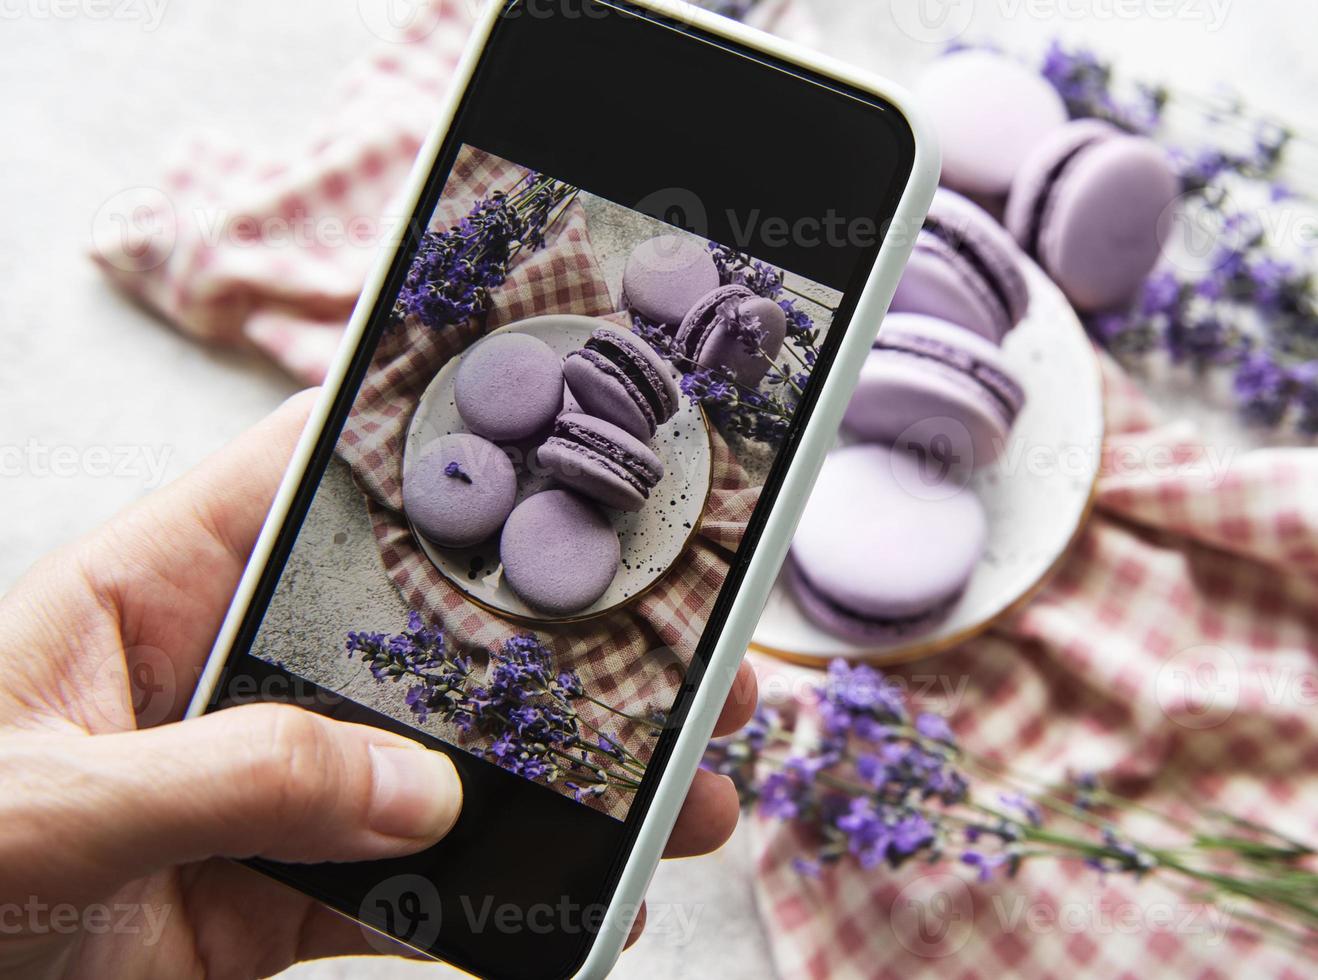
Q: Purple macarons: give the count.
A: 12